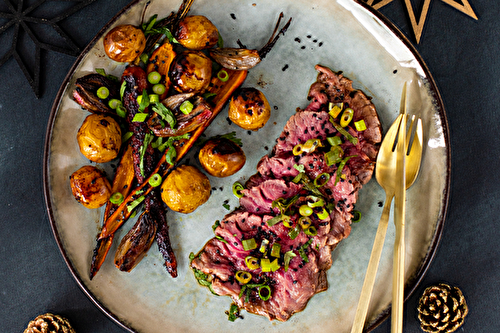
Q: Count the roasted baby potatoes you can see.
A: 8